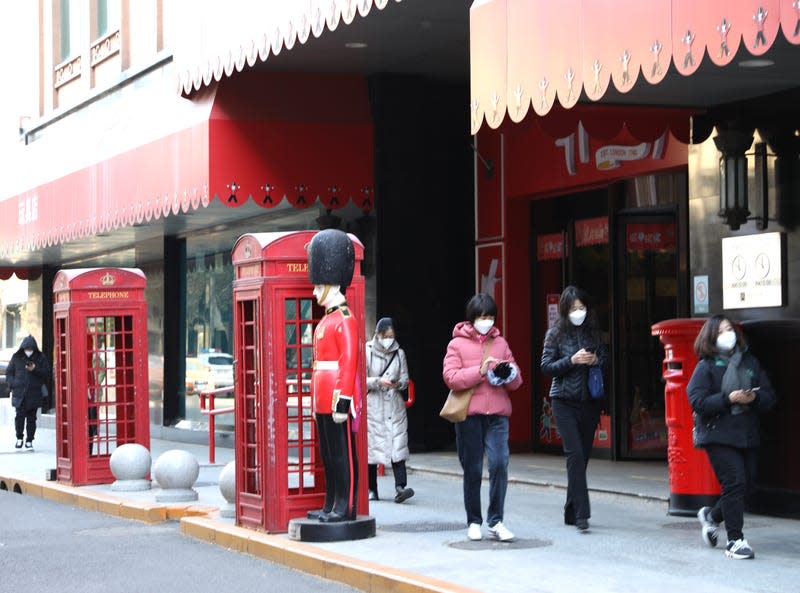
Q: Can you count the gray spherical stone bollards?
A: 3